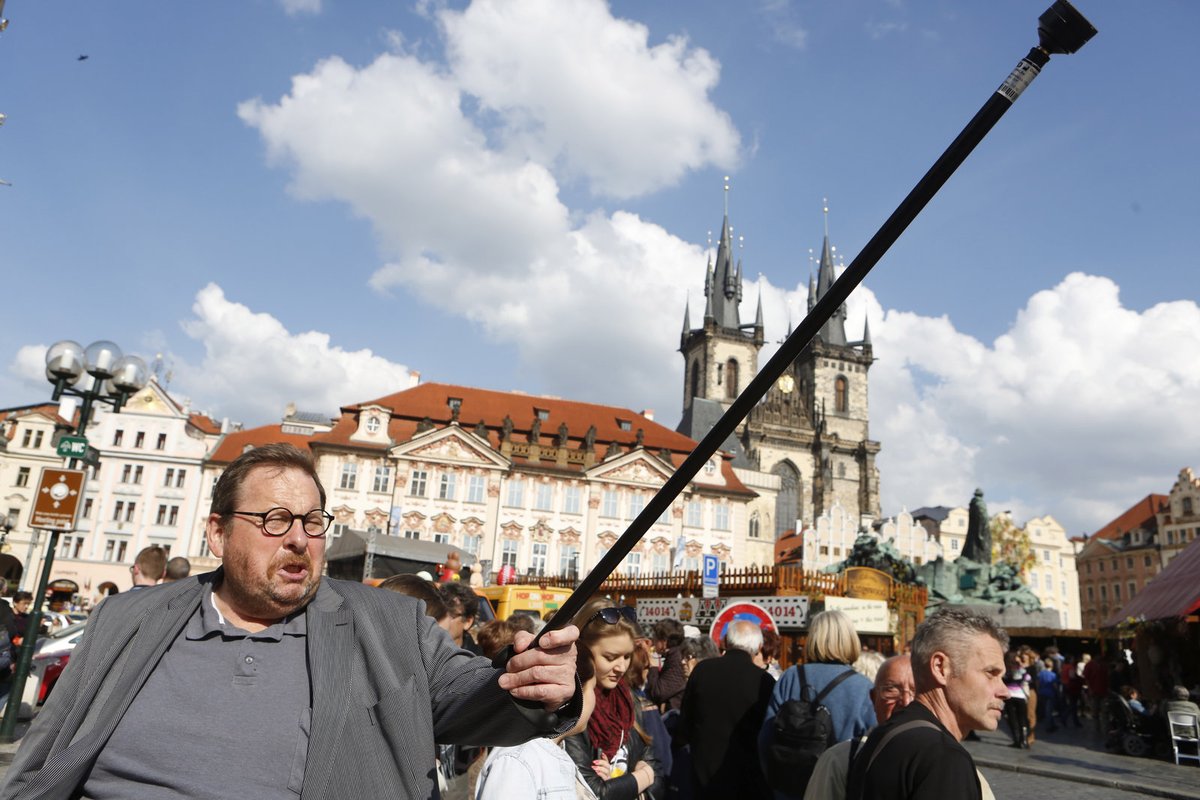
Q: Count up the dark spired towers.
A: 2